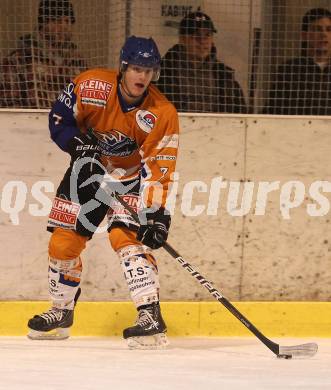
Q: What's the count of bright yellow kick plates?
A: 1